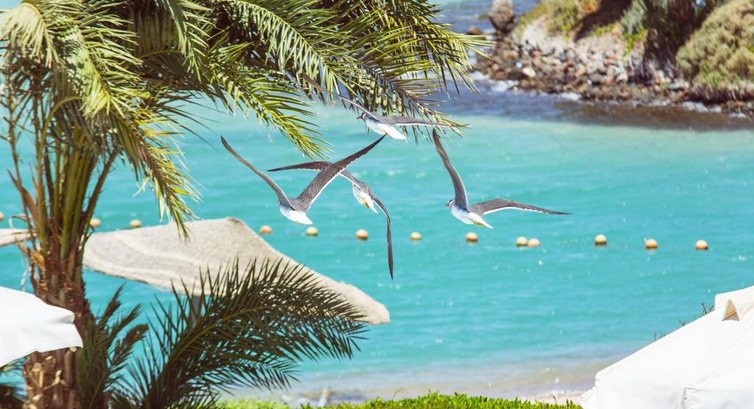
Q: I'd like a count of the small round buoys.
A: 13